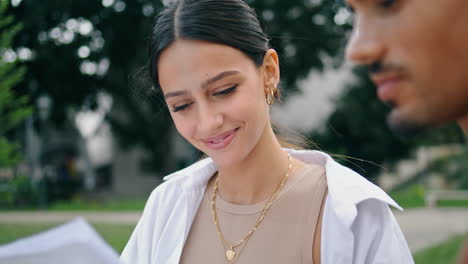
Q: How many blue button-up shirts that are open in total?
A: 0